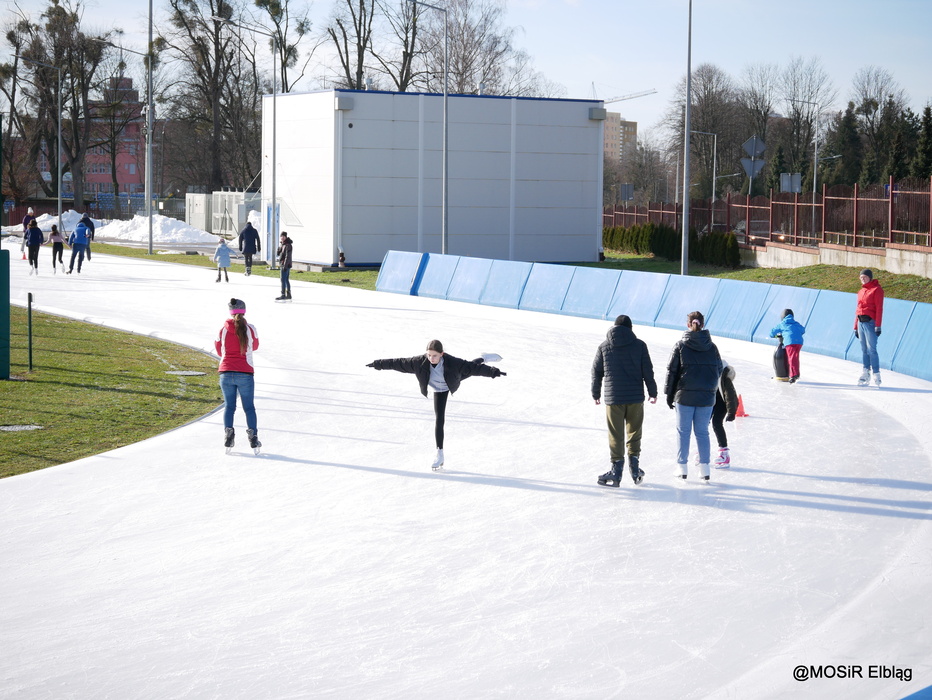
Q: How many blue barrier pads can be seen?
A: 13